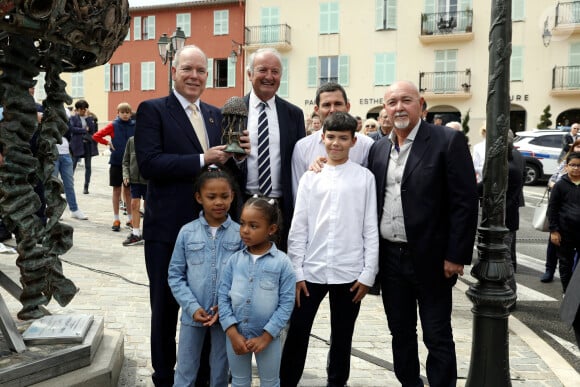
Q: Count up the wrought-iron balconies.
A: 5